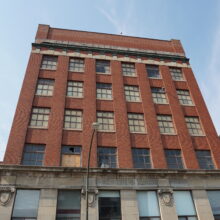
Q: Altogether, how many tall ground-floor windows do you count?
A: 6